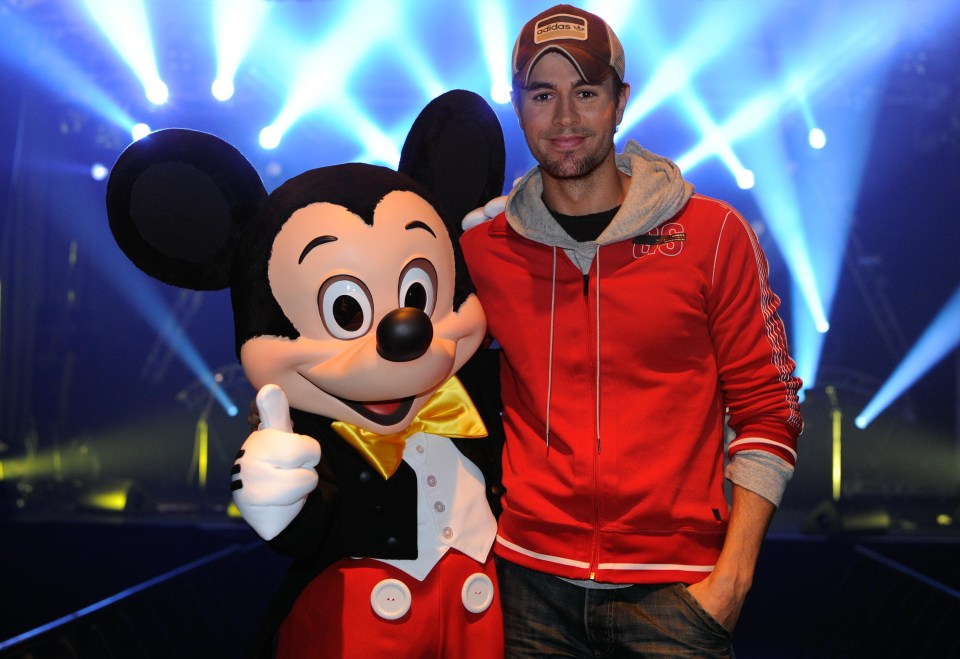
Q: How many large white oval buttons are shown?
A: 2